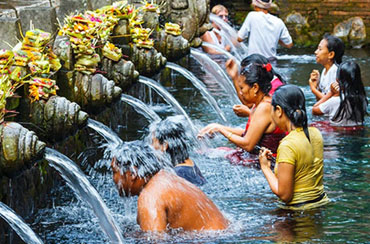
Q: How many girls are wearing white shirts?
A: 2